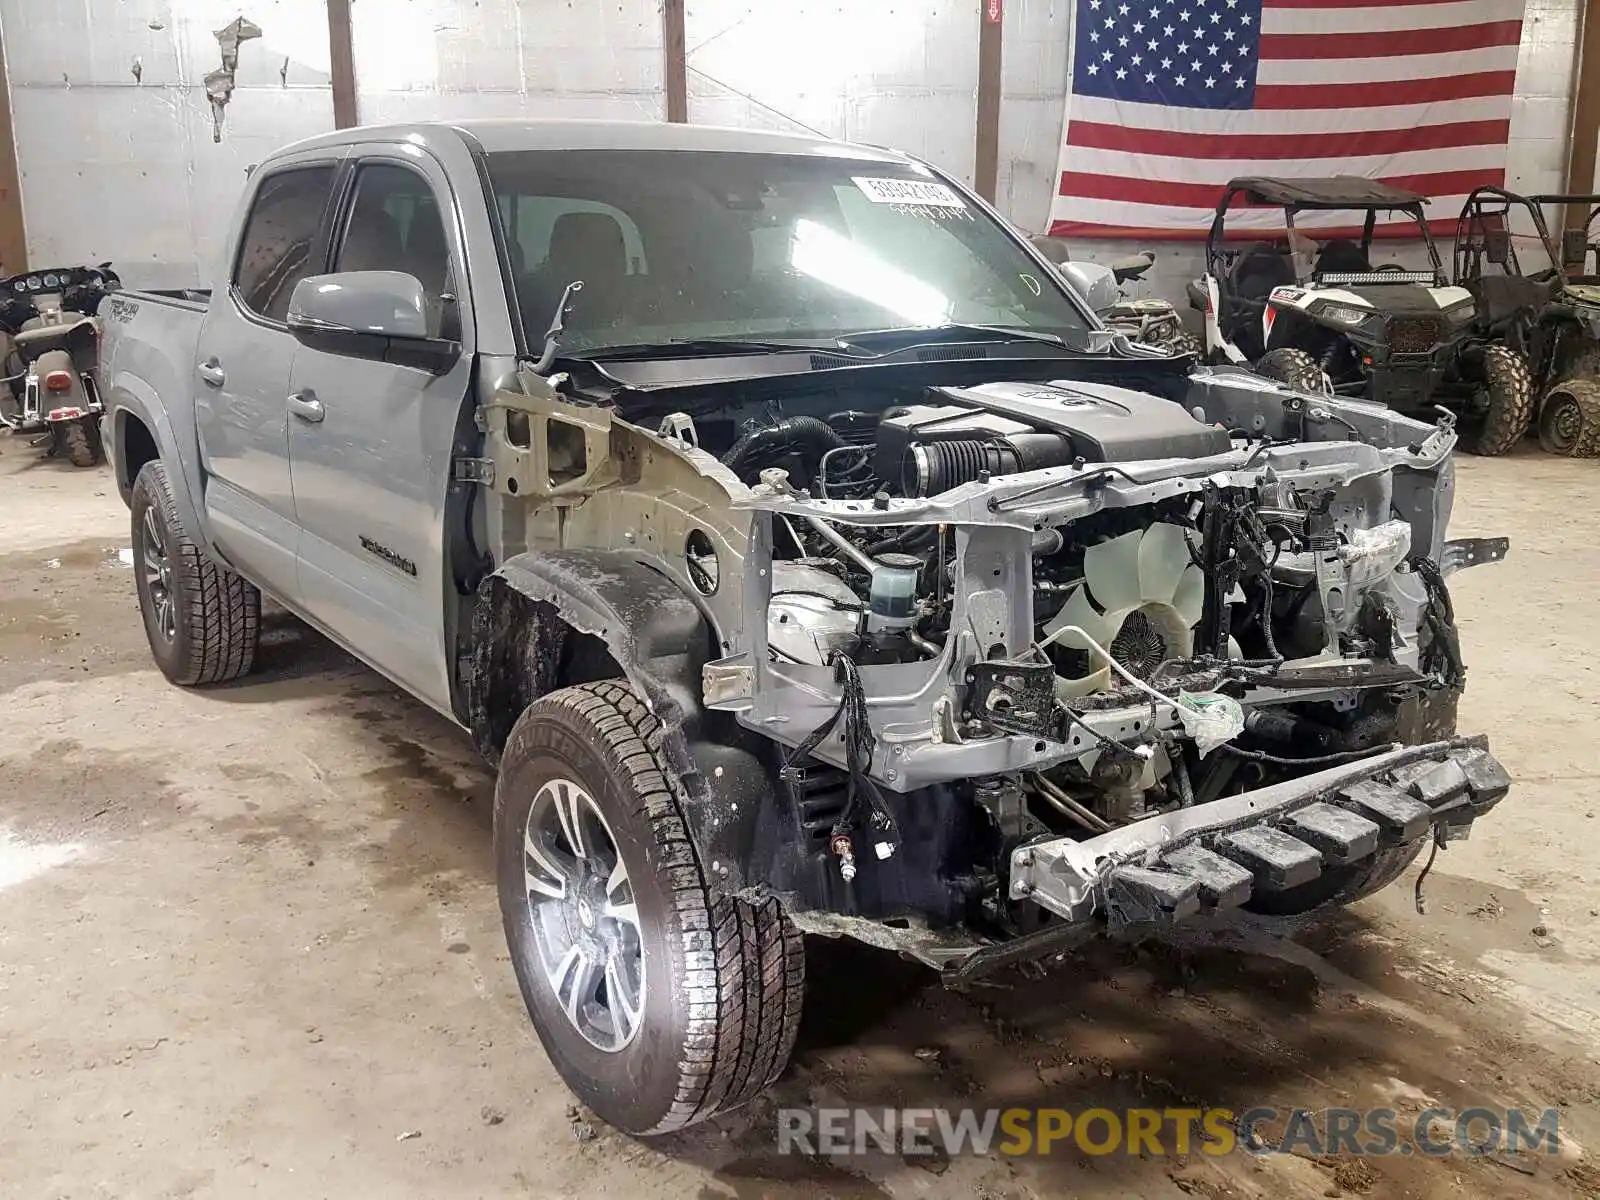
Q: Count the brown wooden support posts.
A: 5